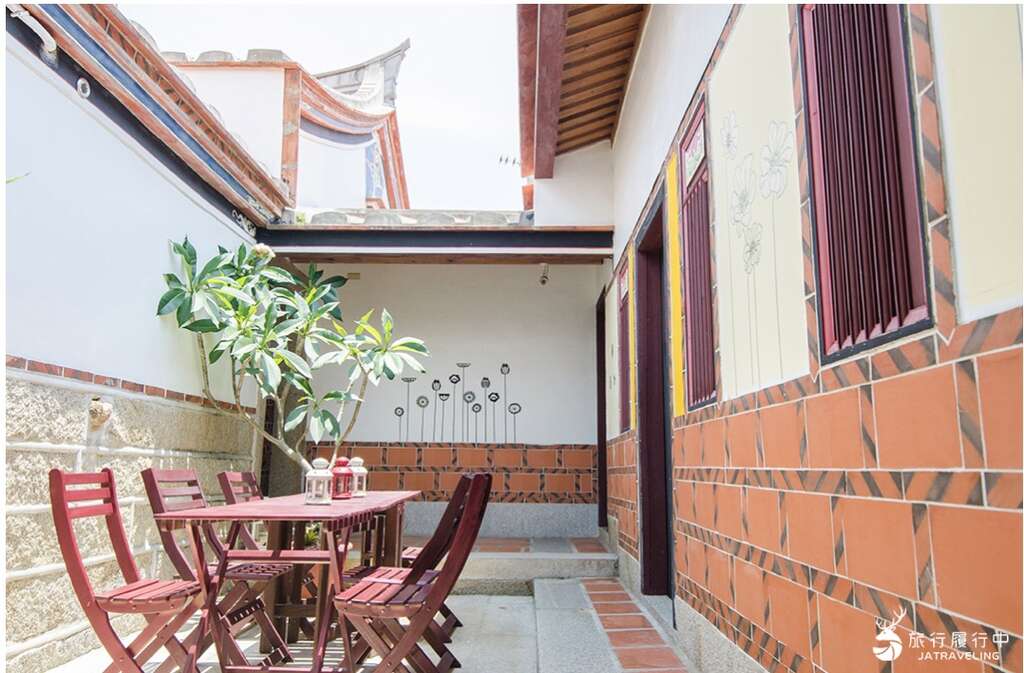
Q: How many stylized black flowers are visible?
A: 13